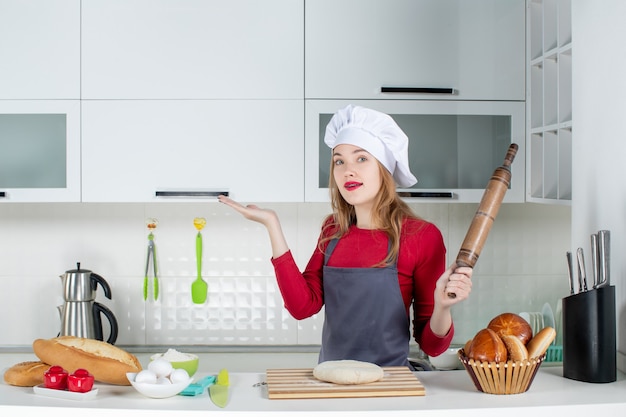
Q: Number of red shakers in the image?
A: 2